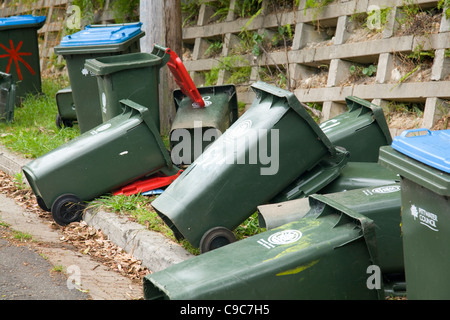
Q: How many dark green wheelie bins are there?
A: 13